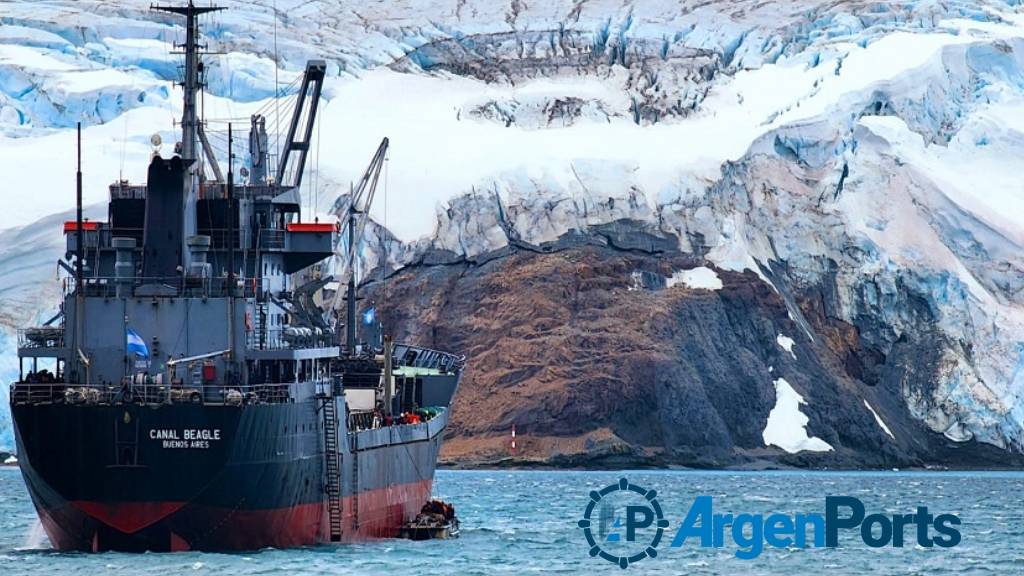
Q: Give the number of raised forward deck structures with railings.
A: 1